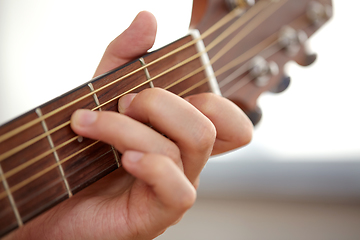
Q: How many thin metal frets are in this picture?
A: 4